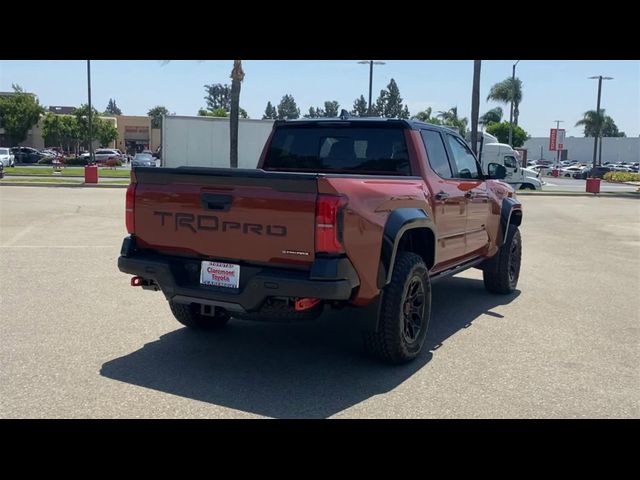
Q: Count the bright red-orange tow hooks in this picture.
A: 2